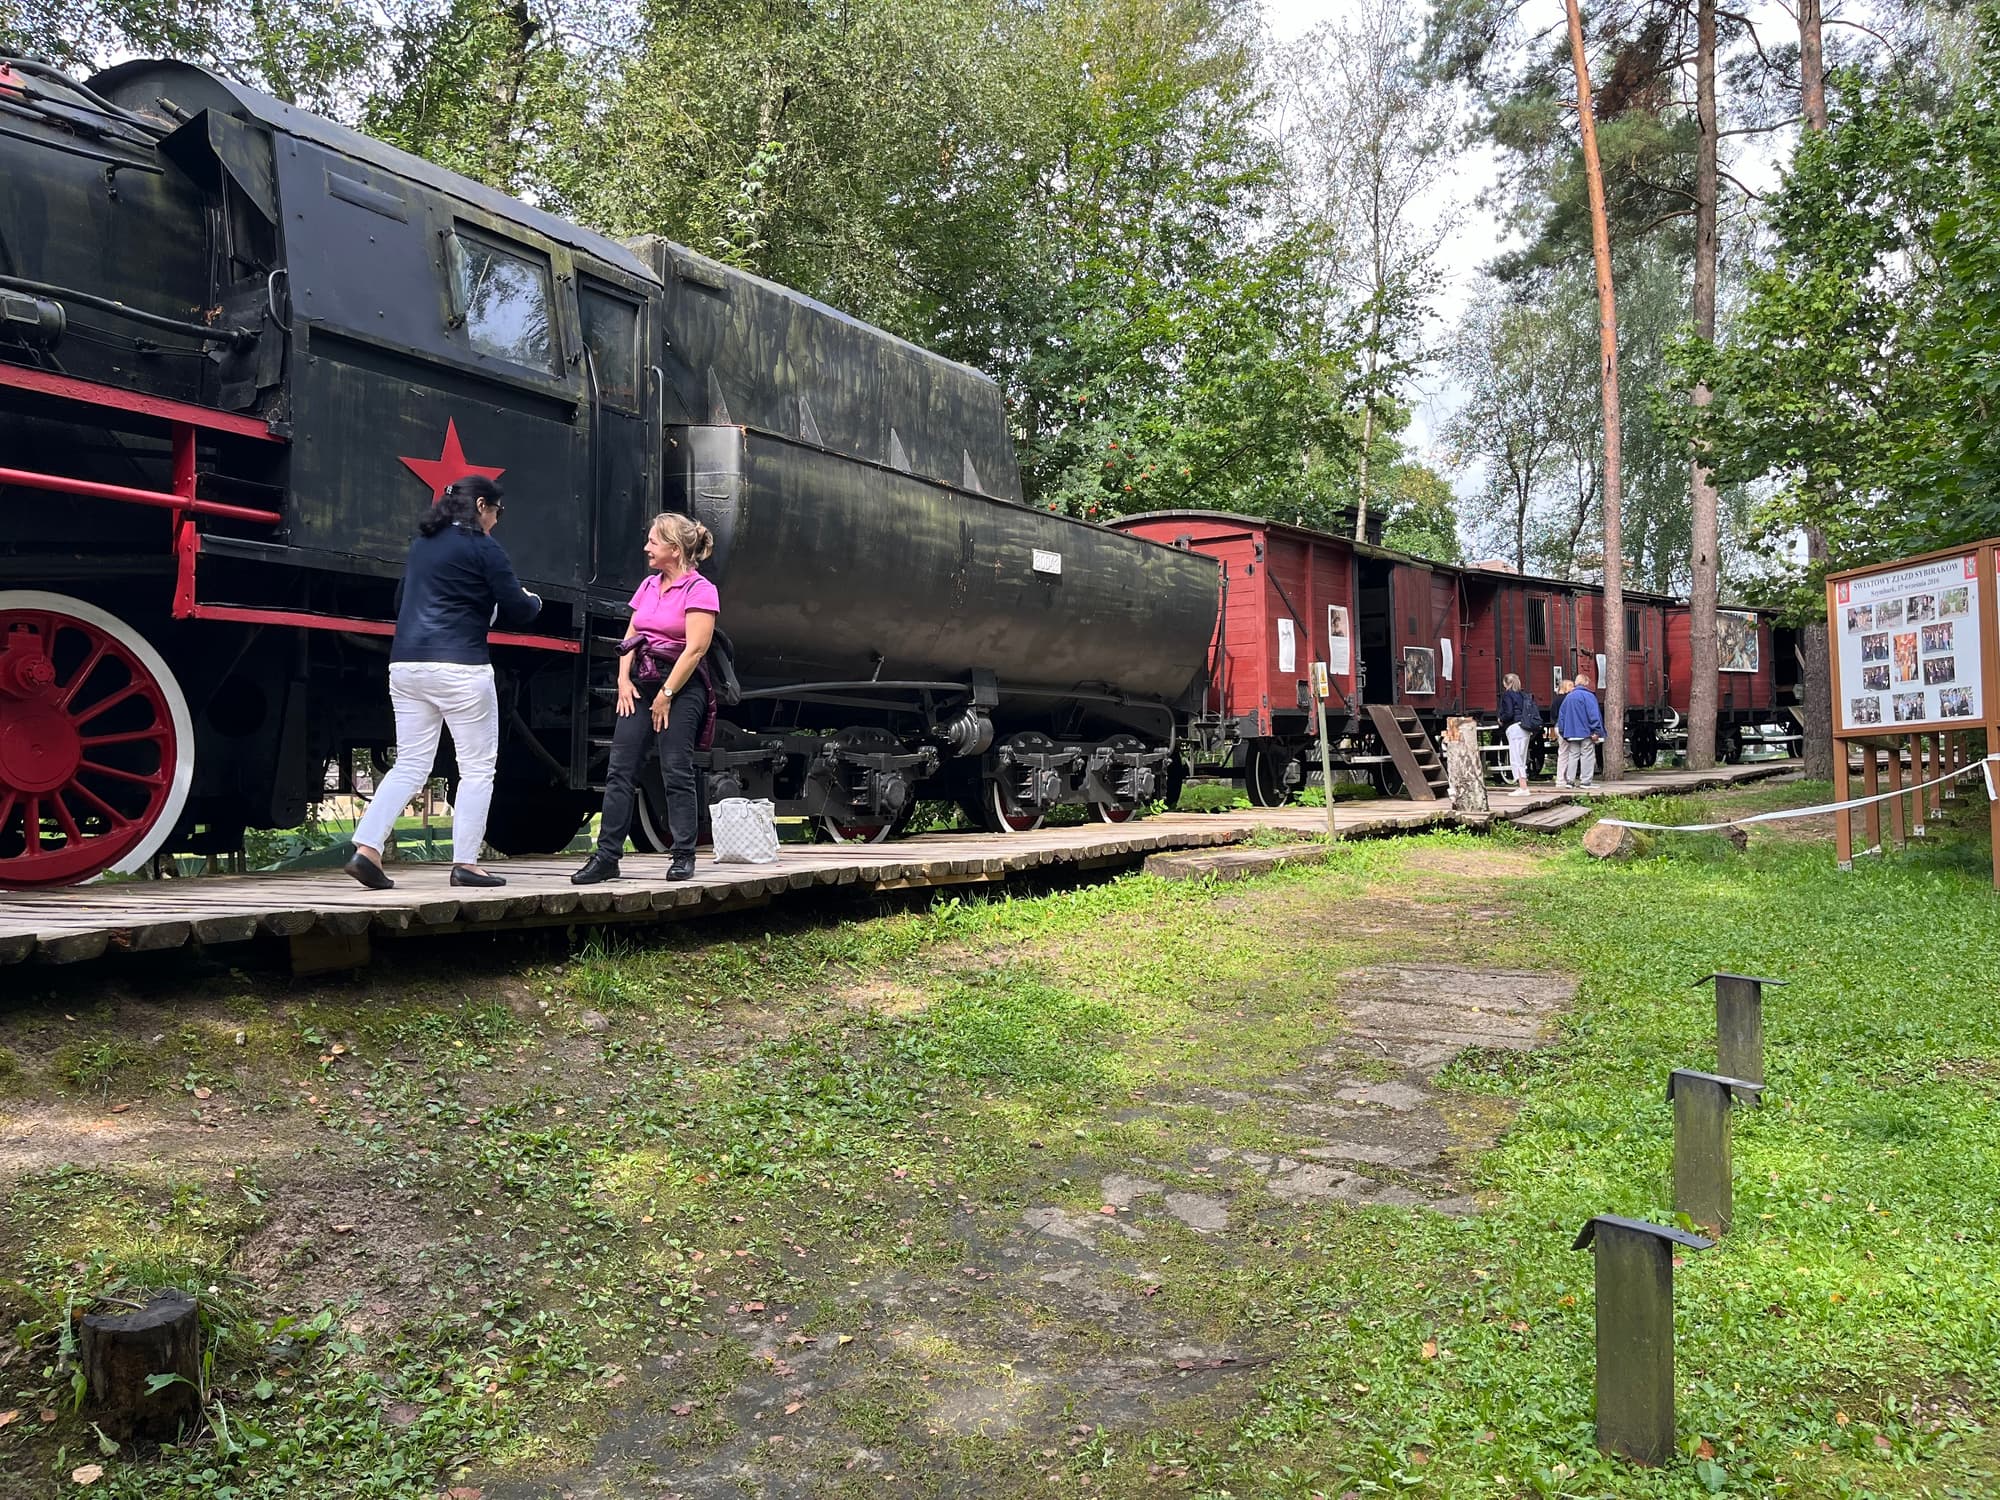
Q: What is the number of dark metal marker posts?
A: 3